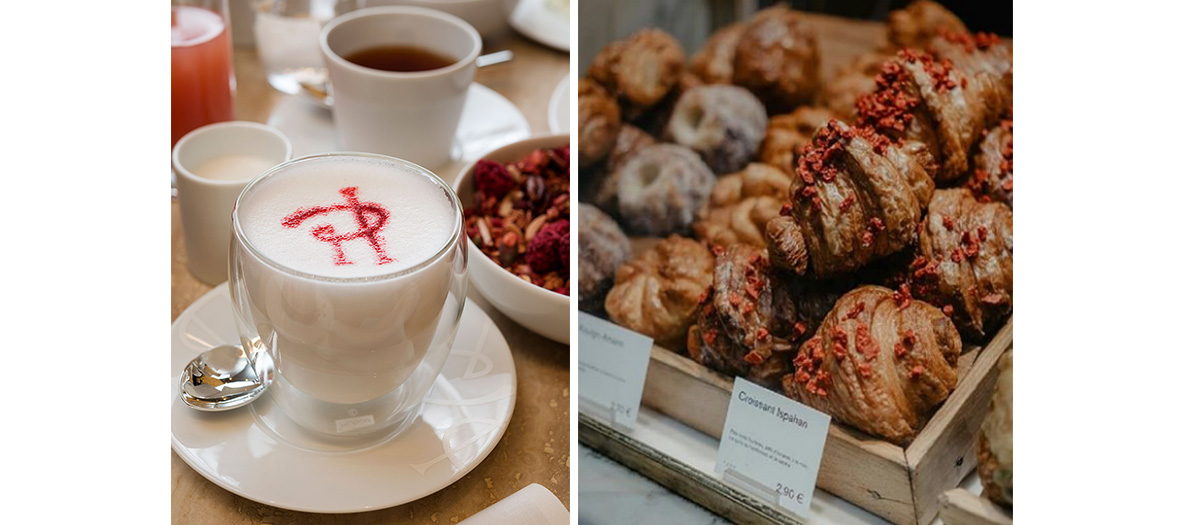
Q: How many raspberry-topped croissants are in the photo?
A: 7